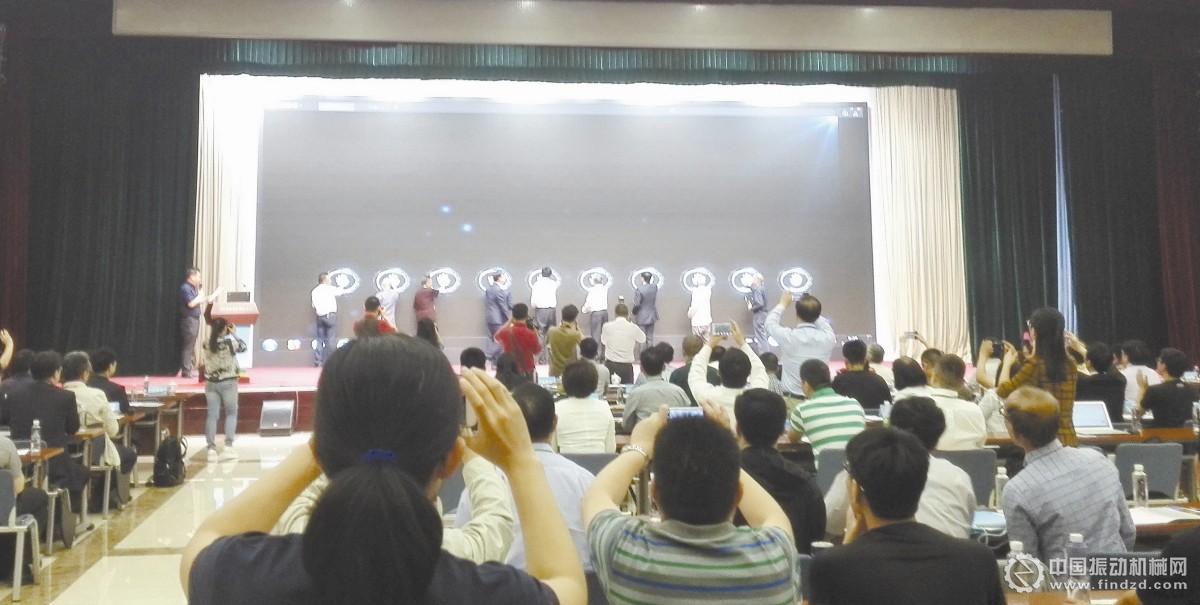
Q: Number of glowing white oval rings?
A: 10